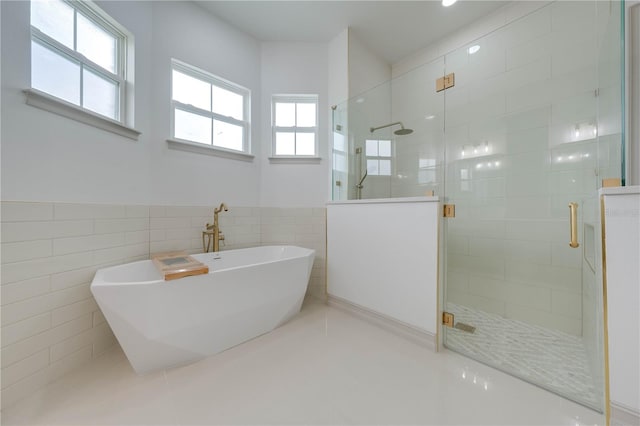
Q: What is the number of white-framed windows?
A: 3